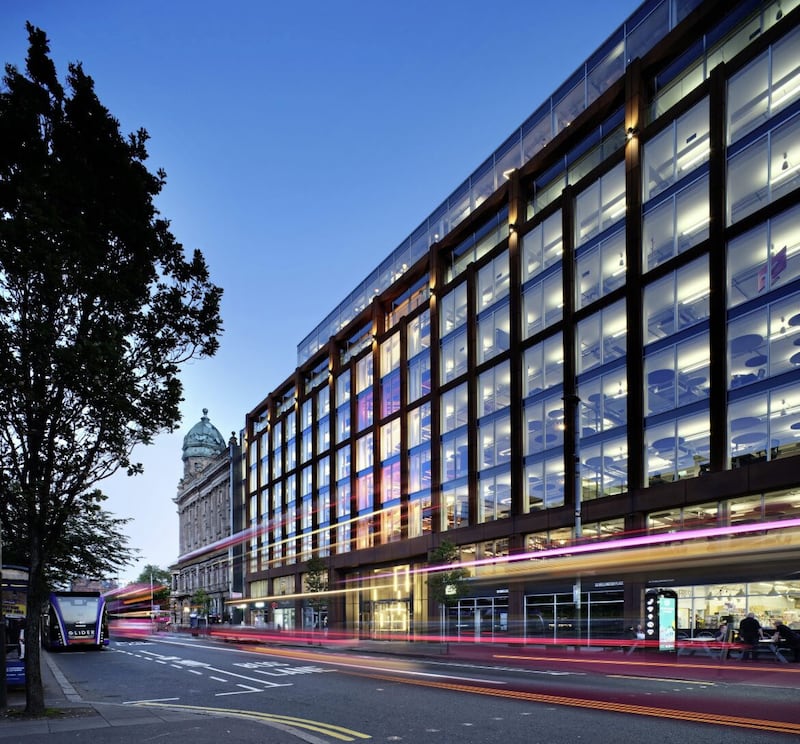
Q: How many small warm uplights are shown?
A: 8